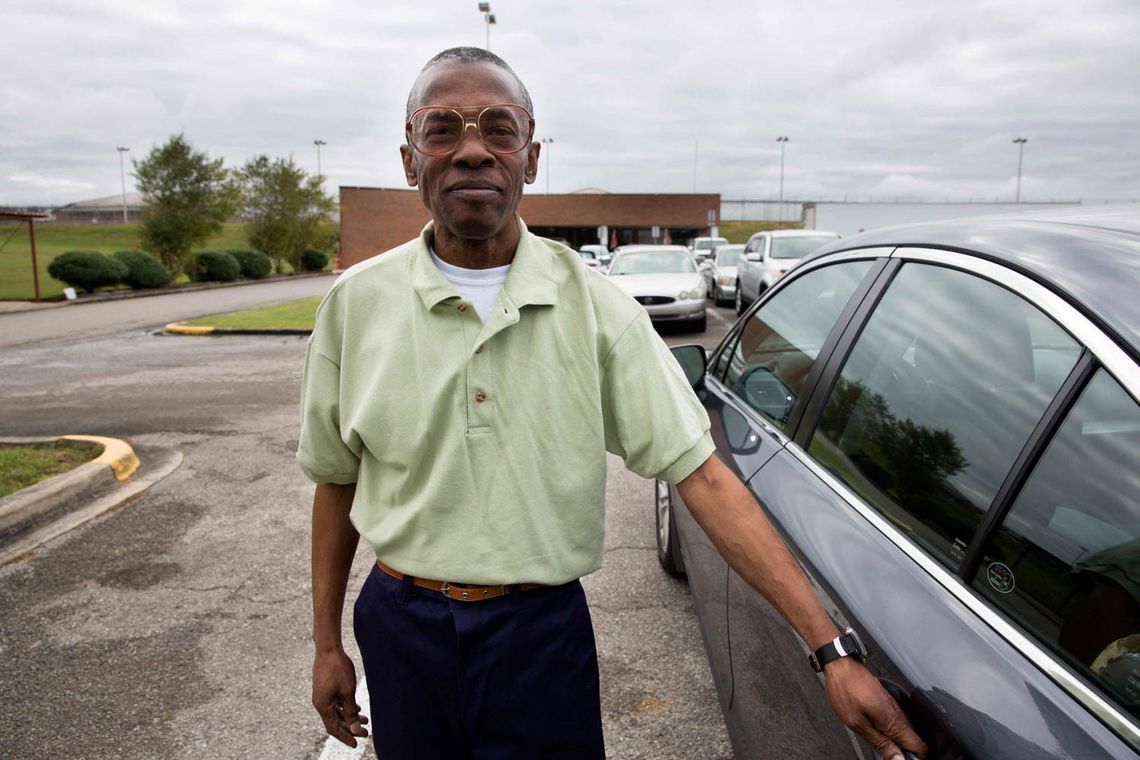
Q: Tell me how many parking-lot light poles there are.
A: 6